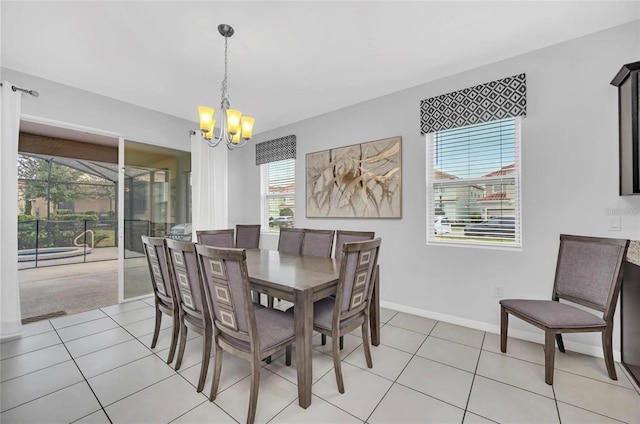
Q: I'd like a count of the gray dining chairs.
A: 10